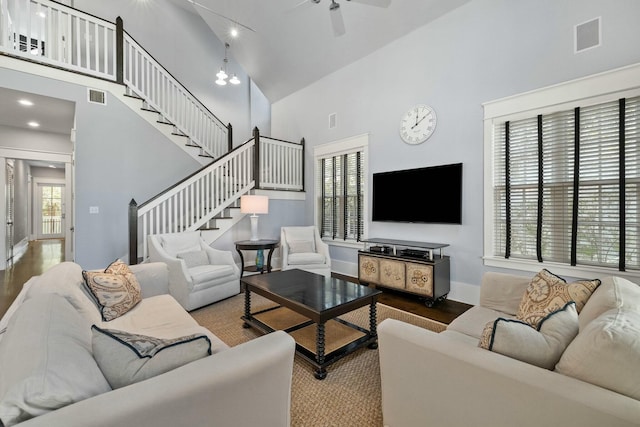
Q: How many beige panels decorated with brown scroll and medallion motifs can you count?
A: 3